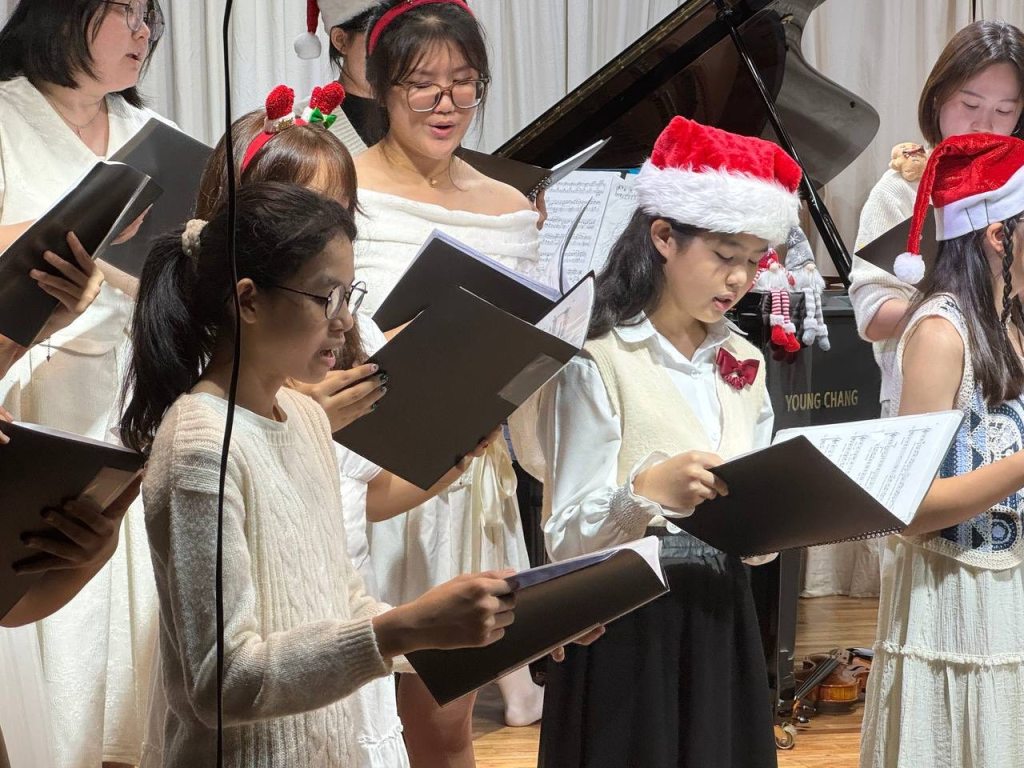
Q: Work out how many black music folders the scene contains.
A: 9